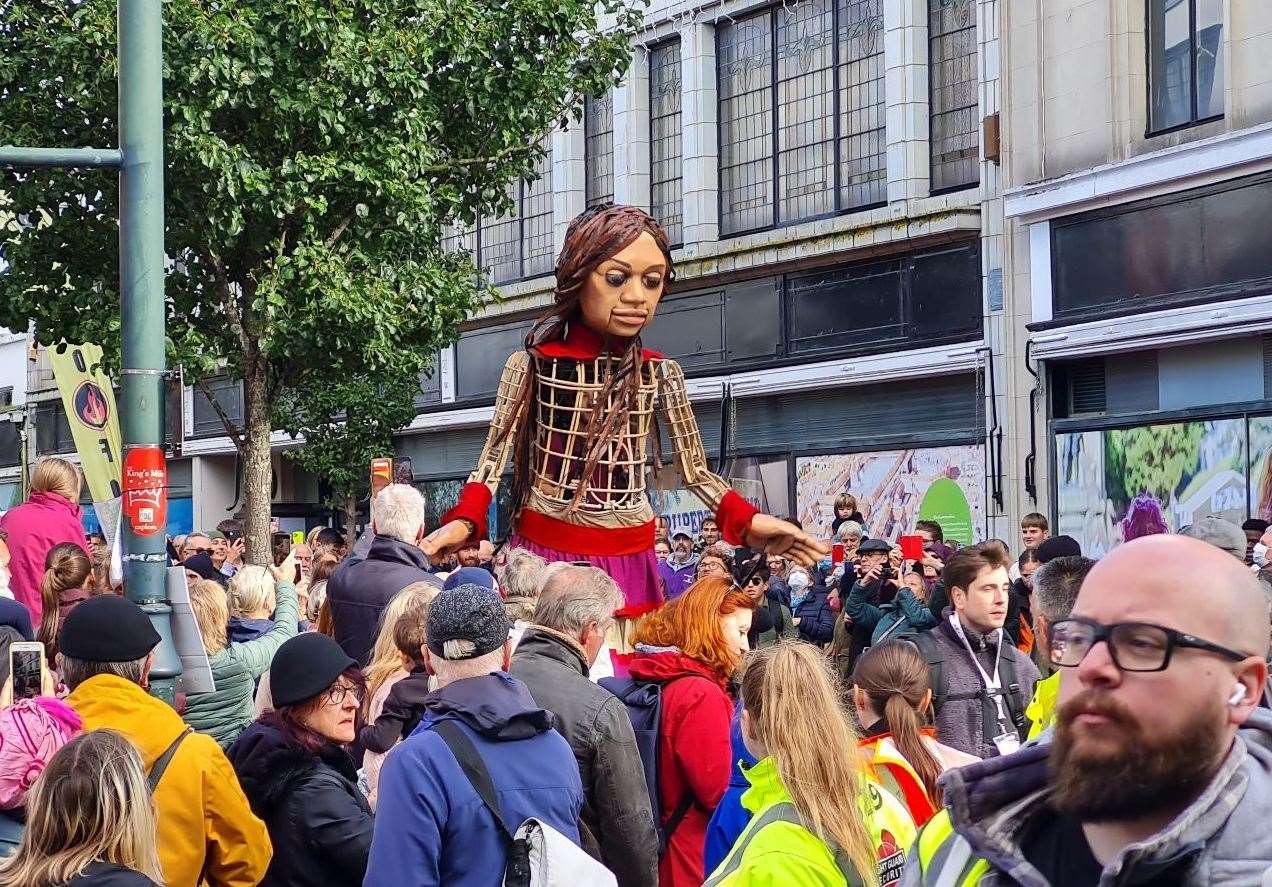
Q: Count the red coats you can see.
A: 1